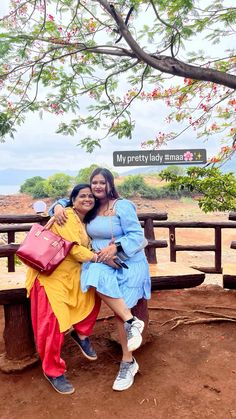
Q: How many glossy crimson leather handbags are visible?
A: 1